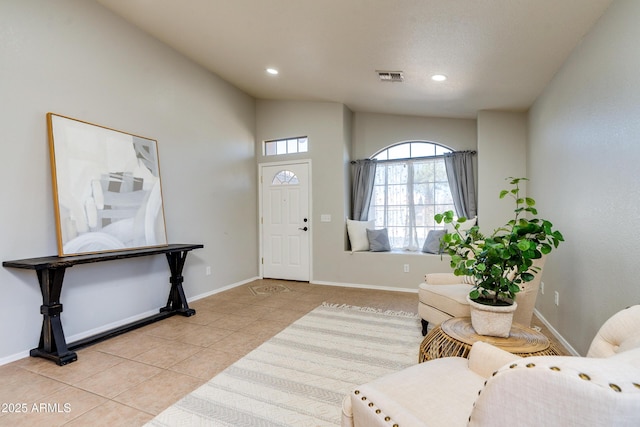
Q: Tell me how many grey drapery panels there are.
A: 2